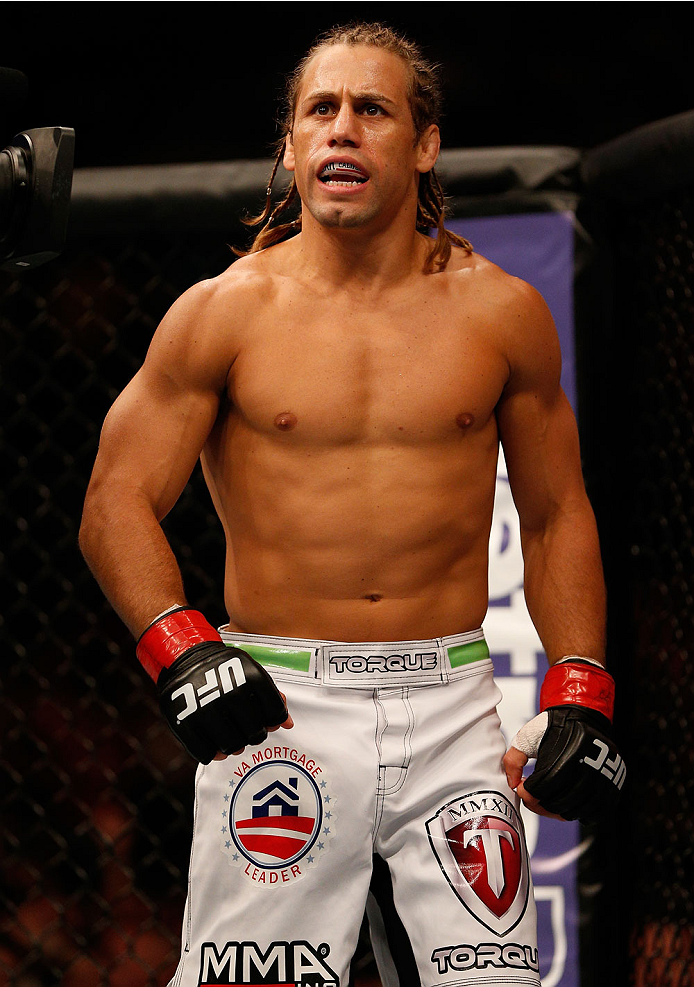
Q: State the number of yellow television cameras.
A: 0